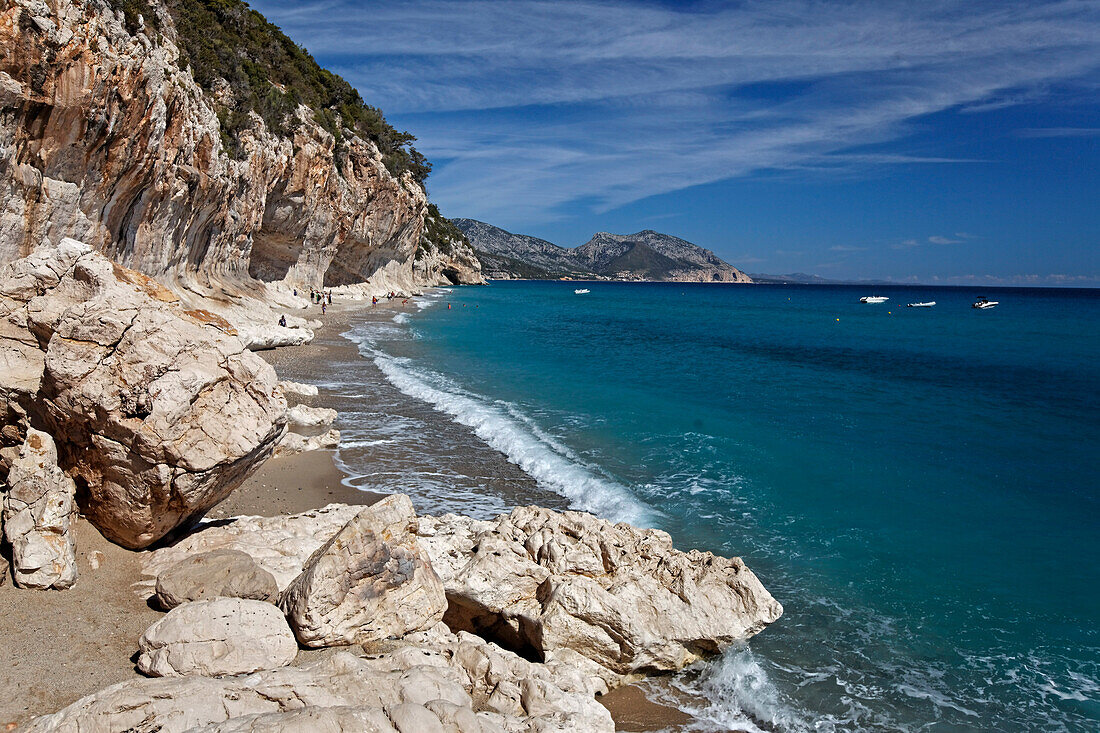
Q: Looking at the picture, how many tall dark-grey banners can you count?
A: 0